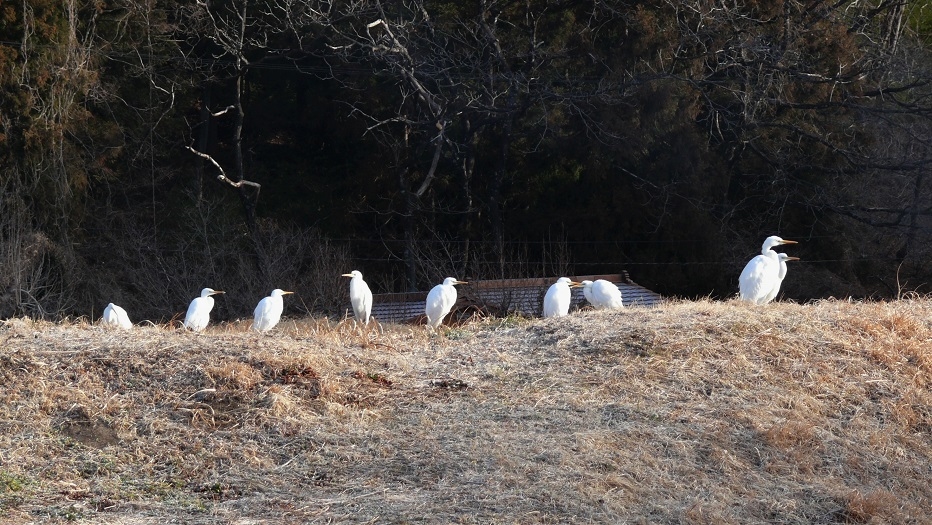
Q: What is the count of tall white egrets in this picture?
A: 9